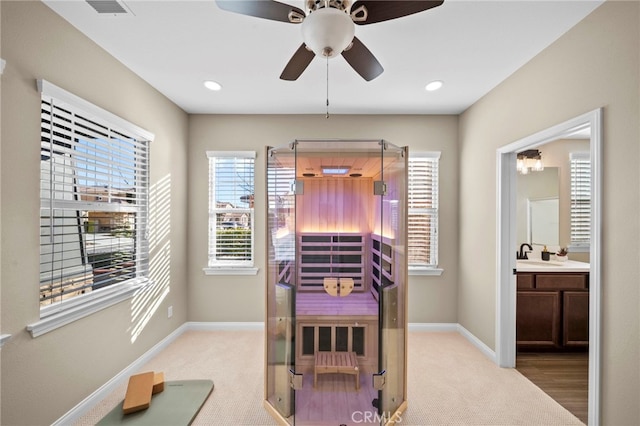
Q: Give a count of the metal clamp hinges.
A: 4